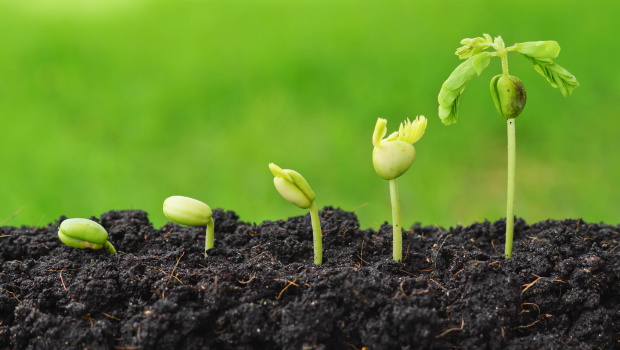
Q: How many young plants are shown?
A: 5